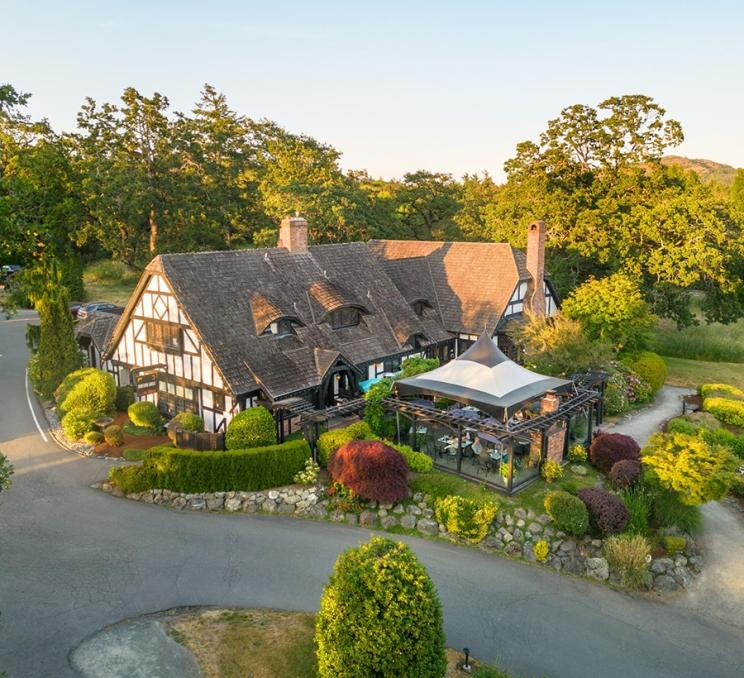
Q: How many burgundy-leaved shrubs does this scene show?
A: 4